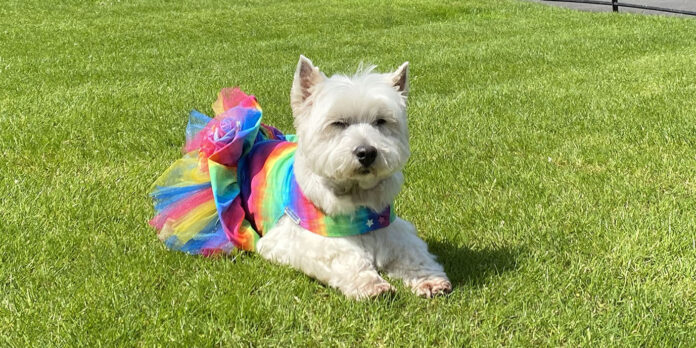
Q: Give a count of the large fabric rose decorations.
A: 1